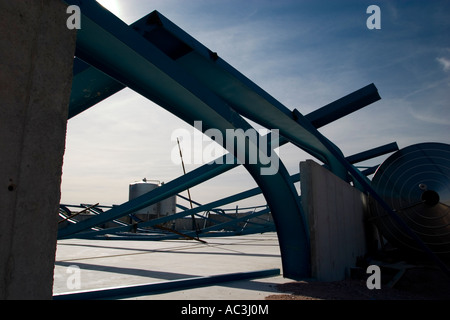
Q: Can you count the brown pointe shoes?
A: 0